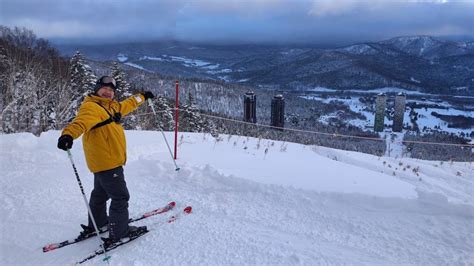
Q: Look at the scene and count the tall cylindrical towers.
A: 4